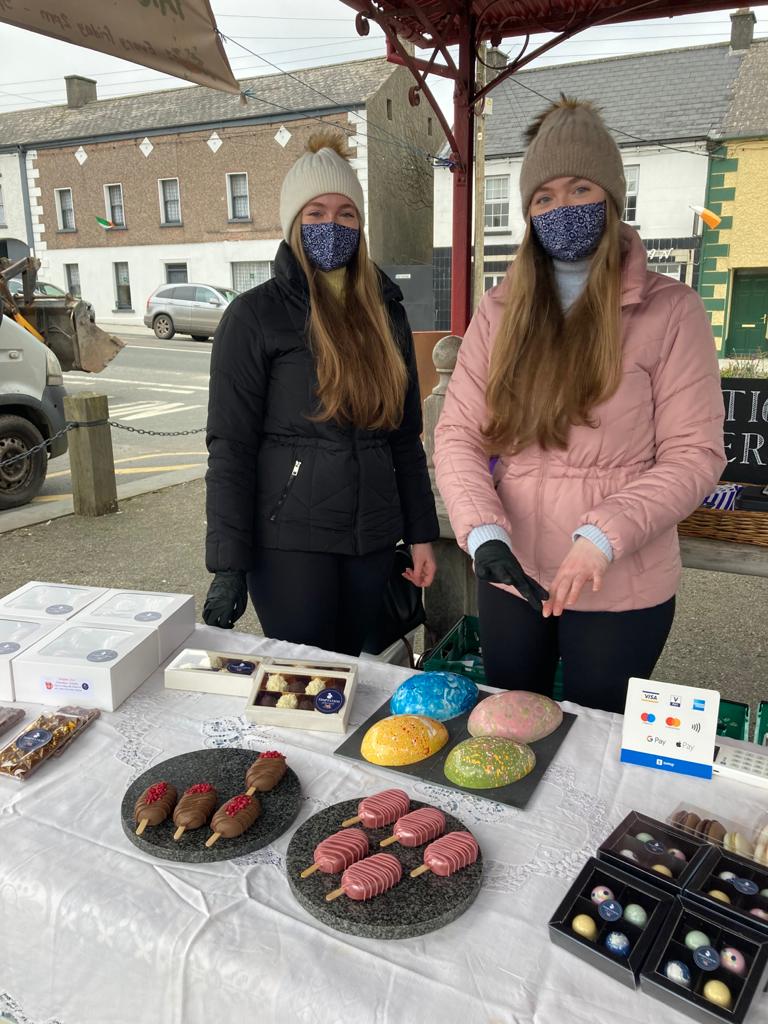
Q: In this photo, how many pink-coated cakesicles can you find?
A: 5